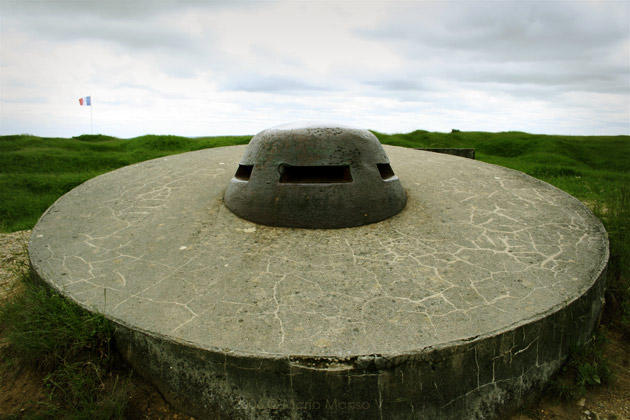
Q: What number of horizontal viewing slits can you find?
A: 3